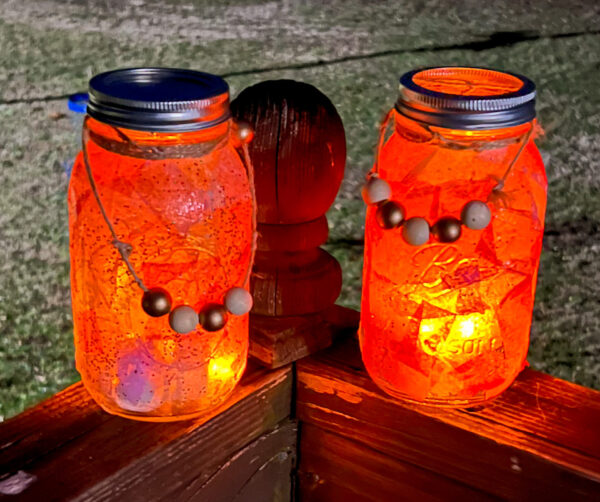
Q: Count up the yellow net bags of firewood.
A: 0